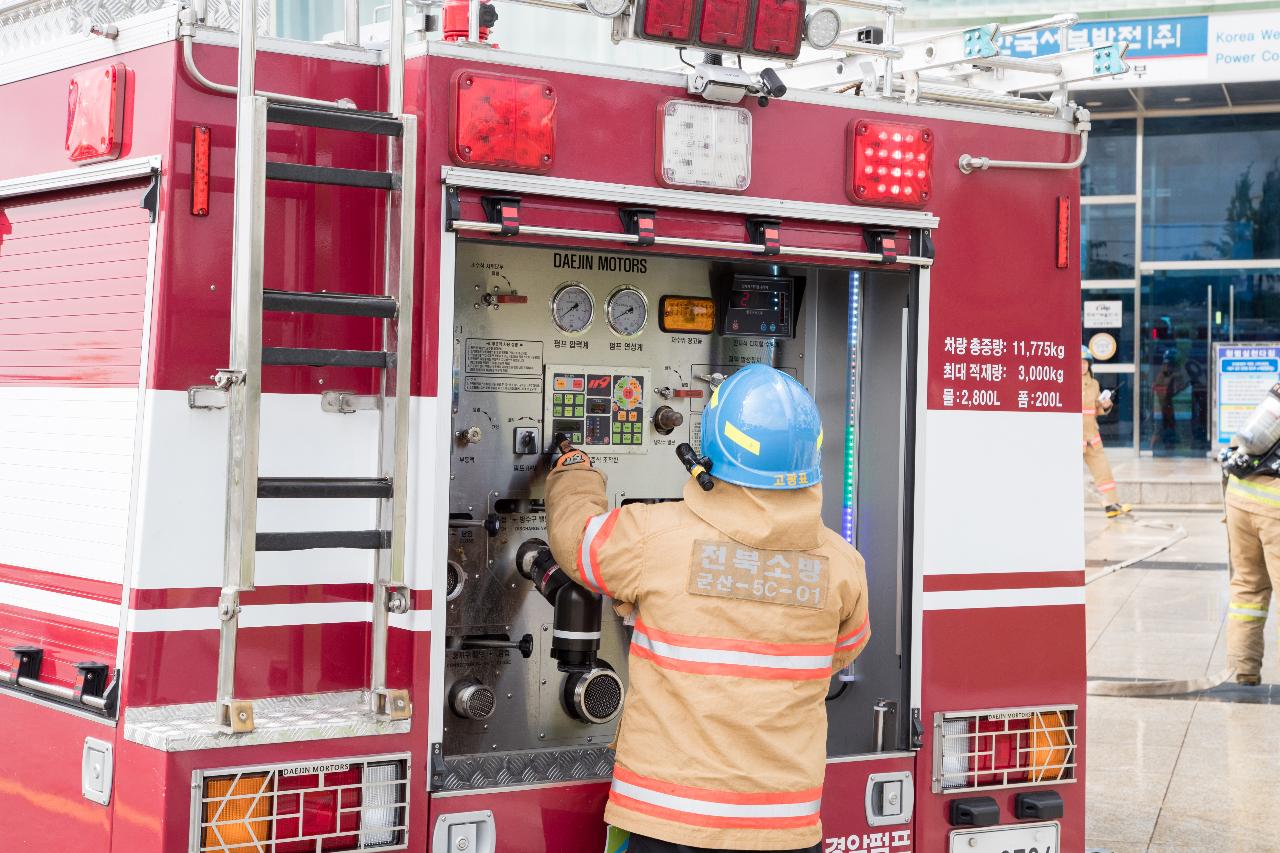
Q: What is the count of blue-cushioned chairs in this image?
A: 0